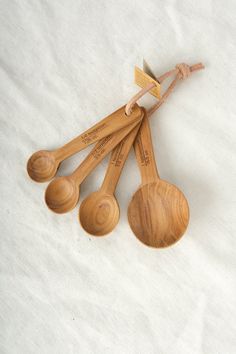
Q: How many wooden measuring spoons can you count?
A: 4